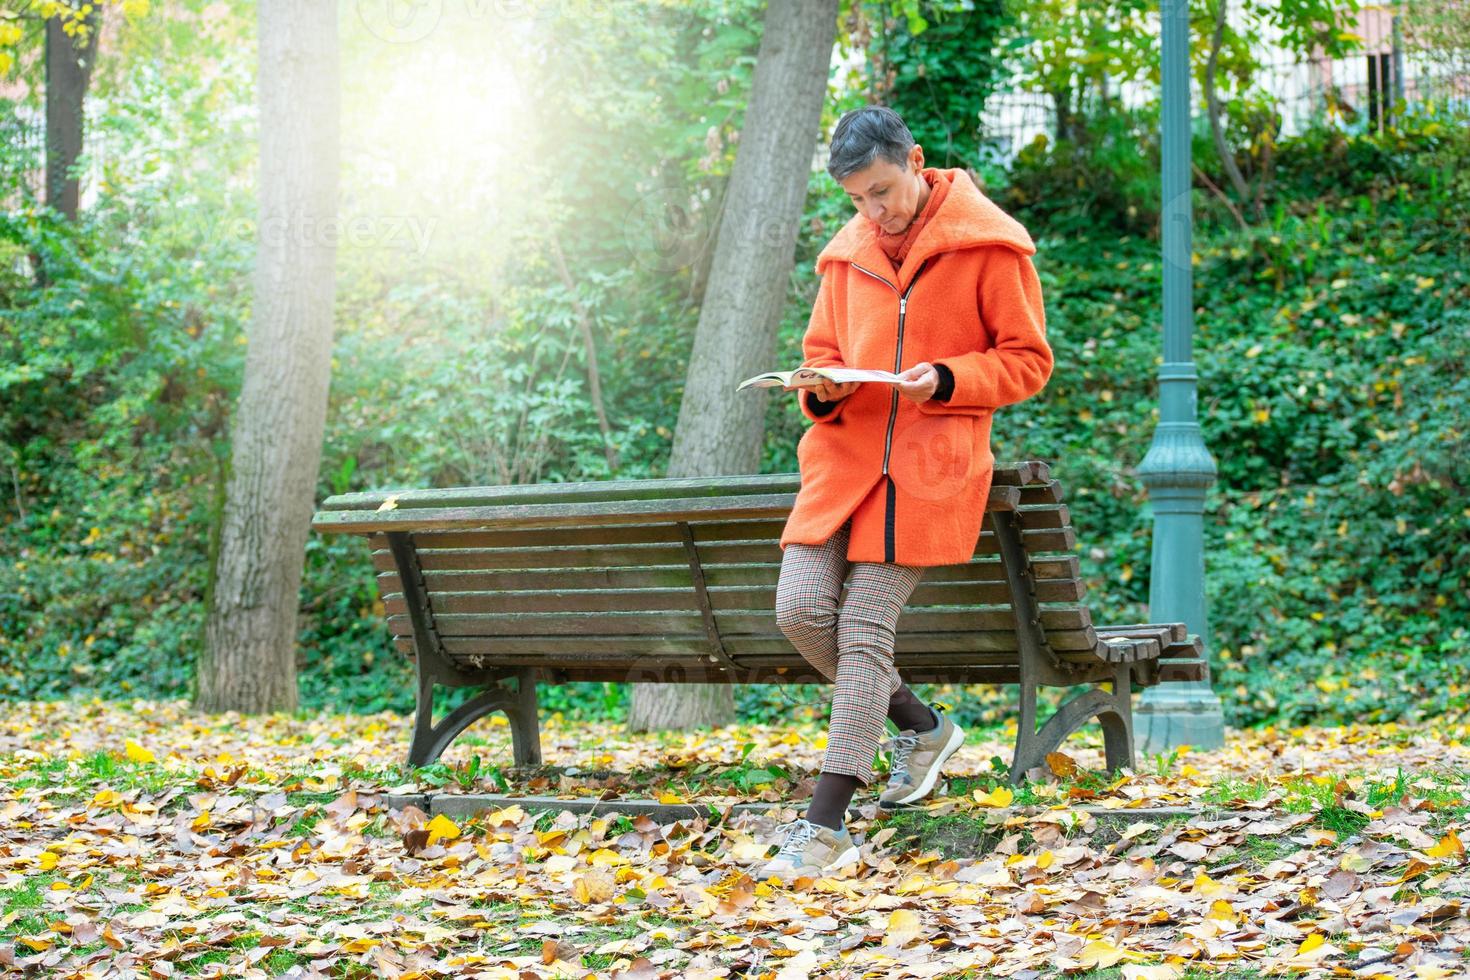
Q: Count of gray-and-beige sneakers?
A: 2